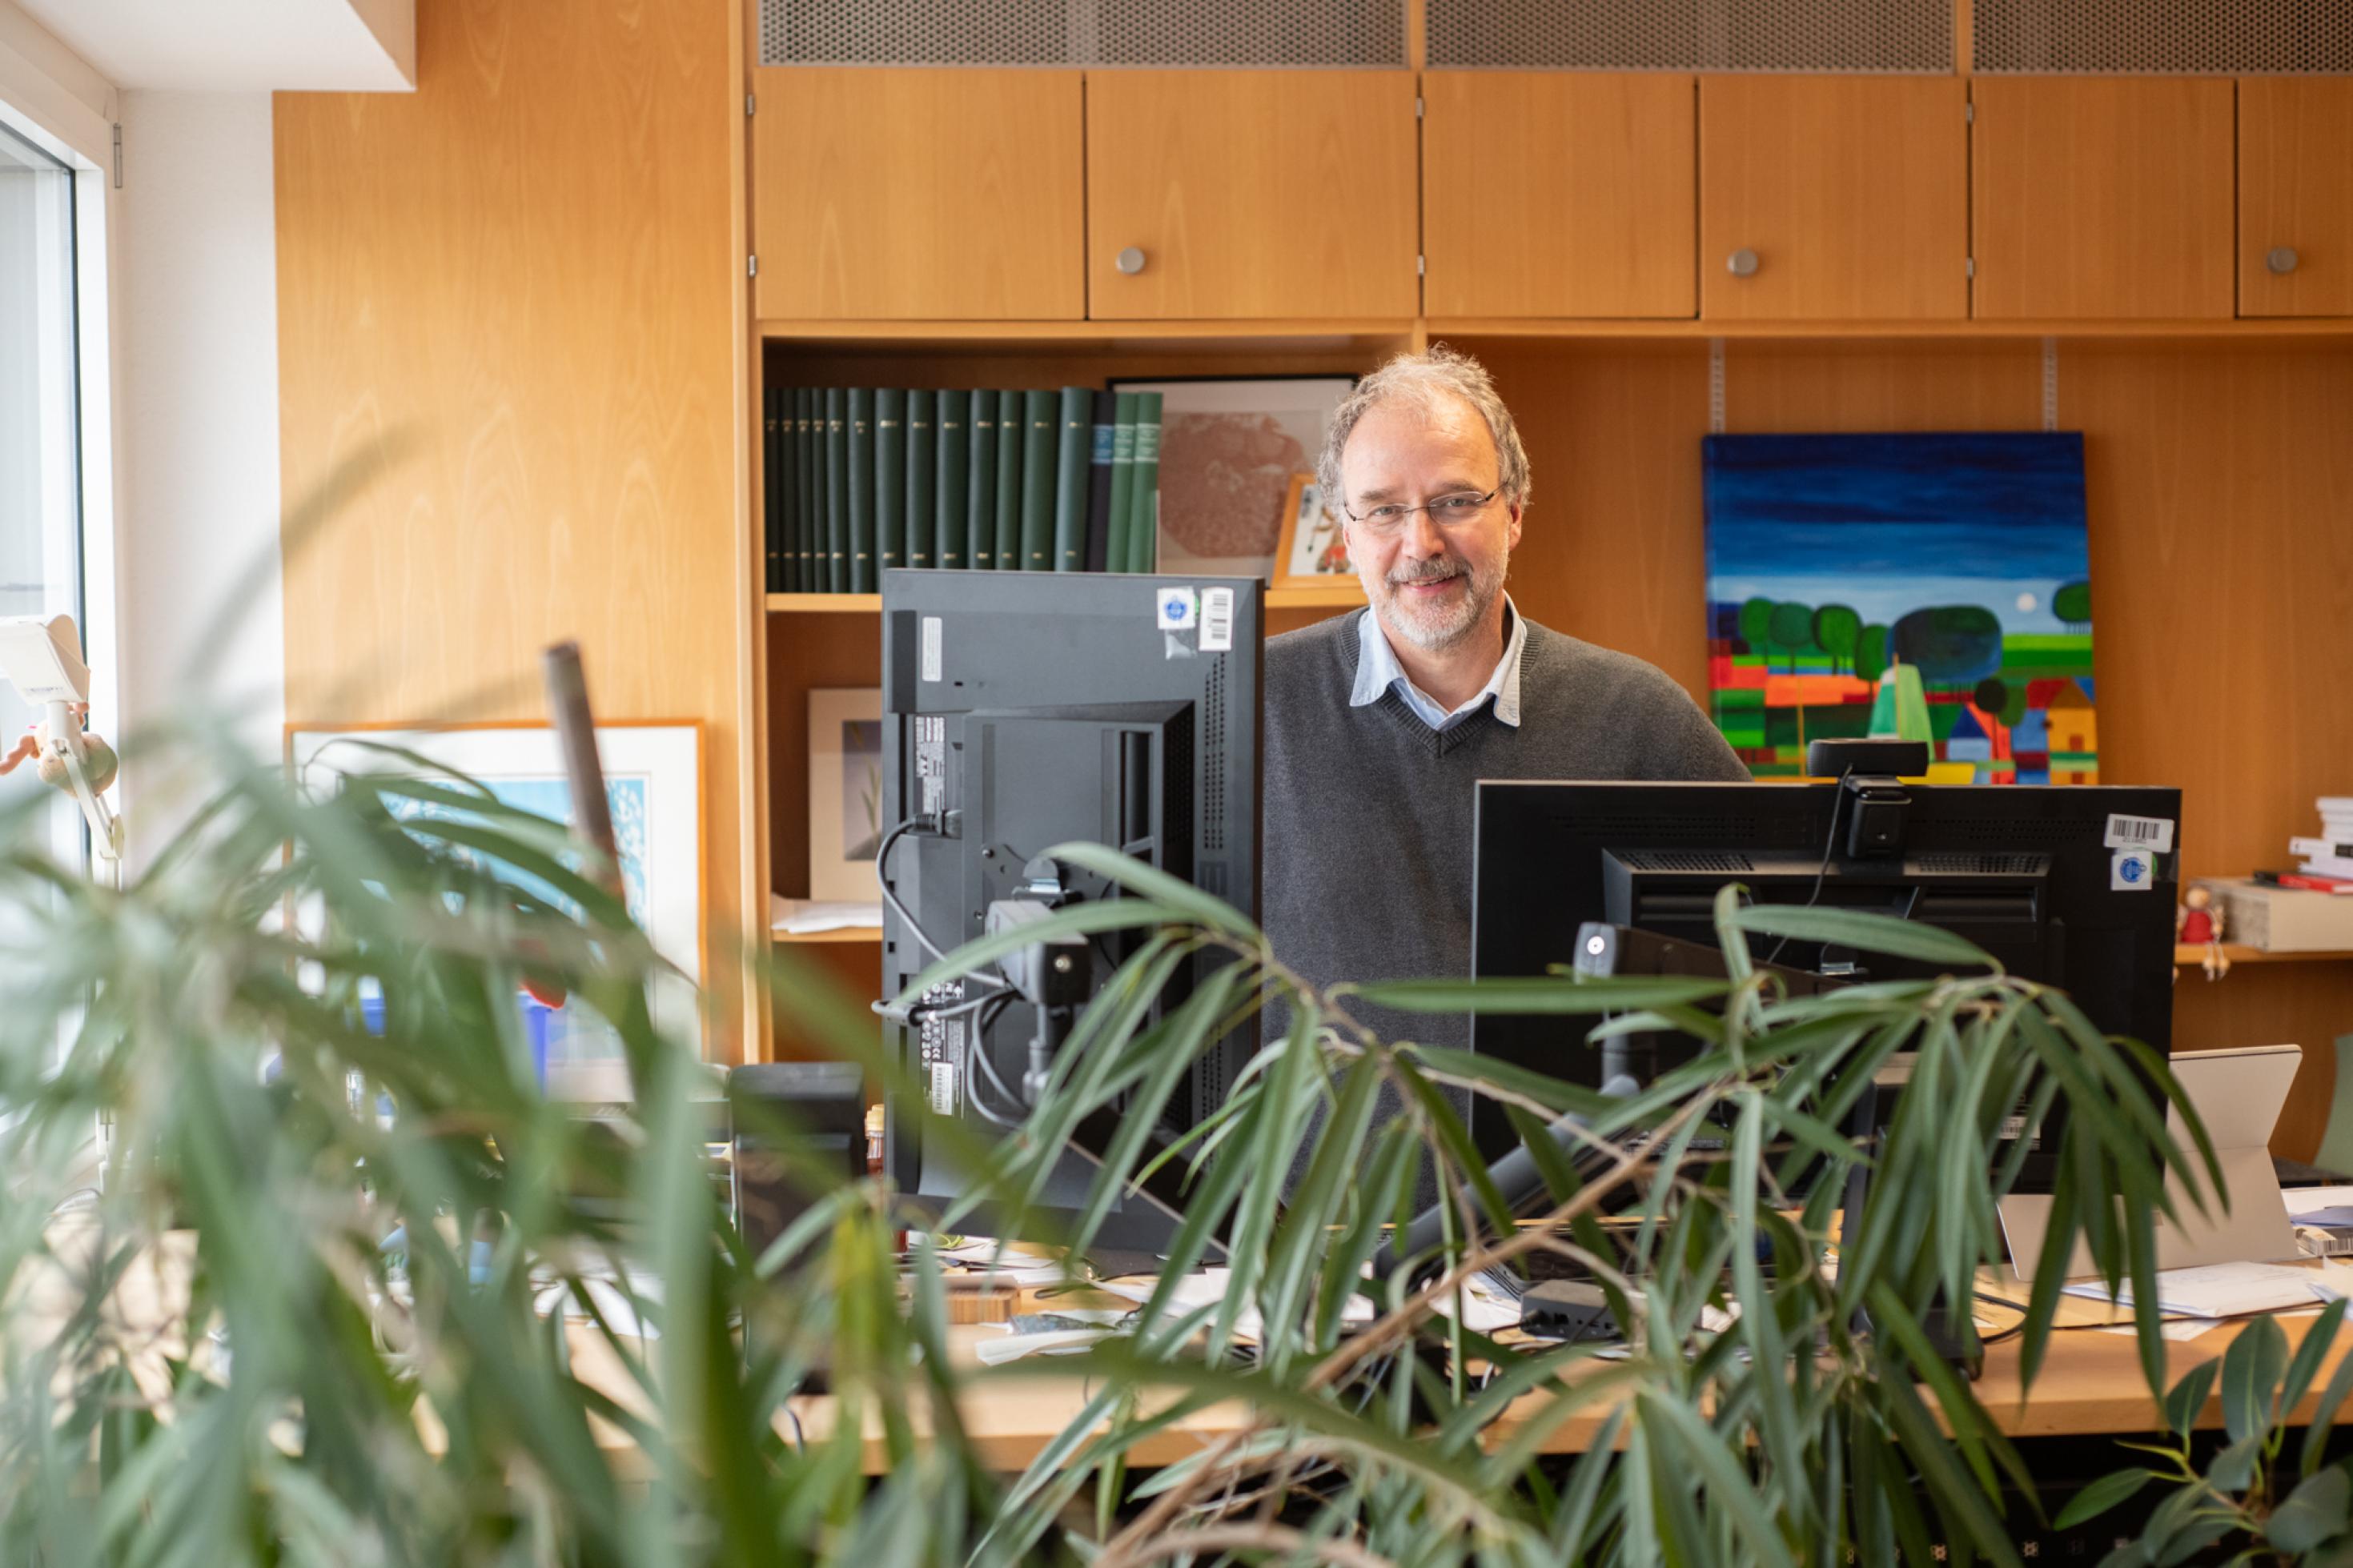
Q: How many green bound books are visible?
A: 15